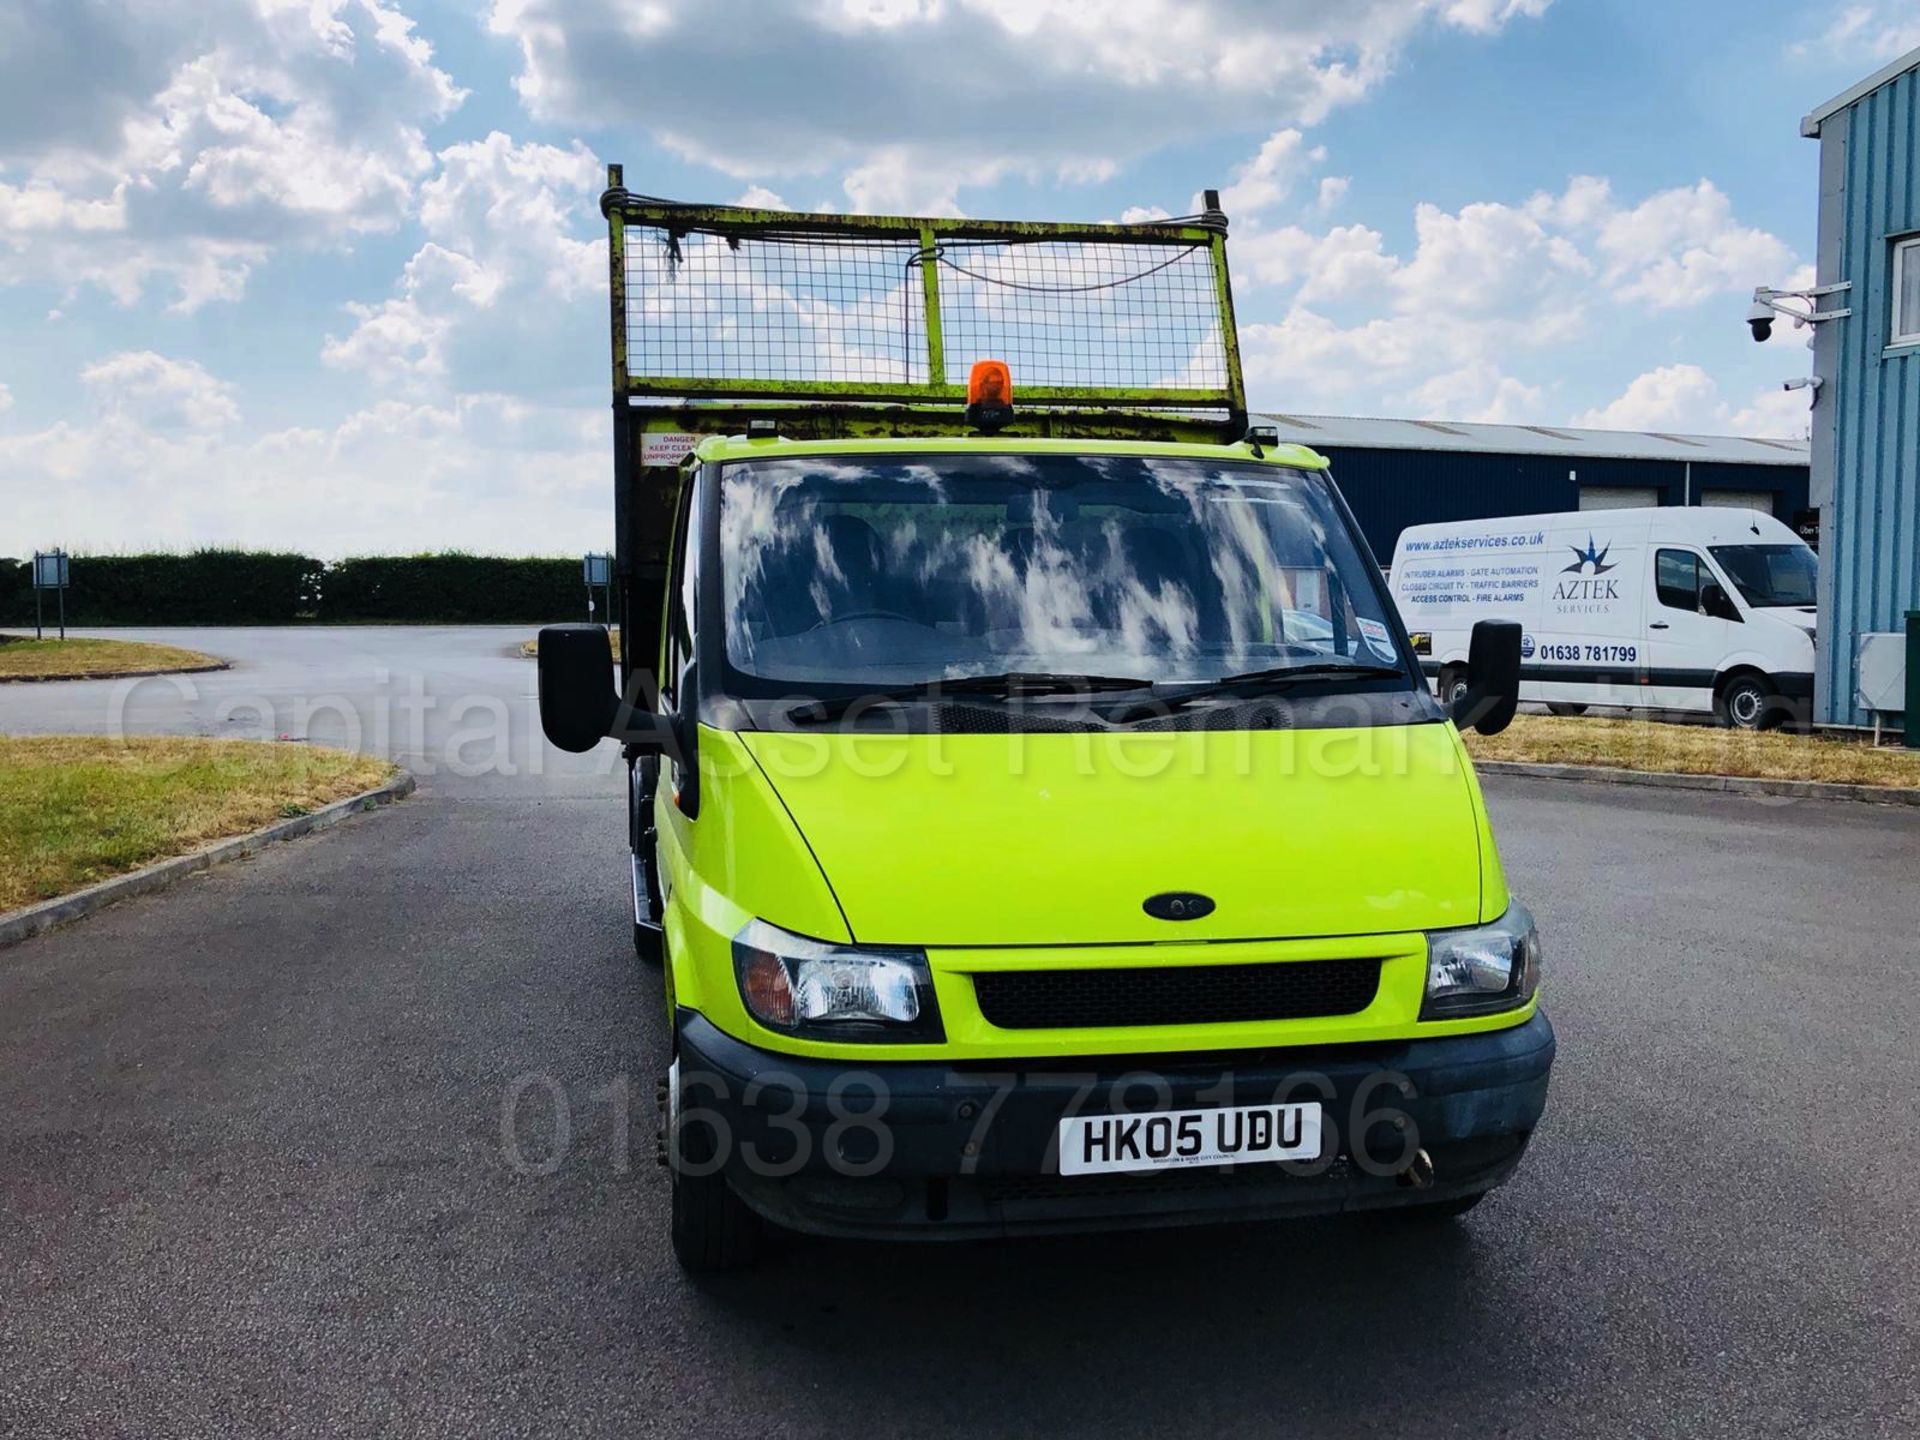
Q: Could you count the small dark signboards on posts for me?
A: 2